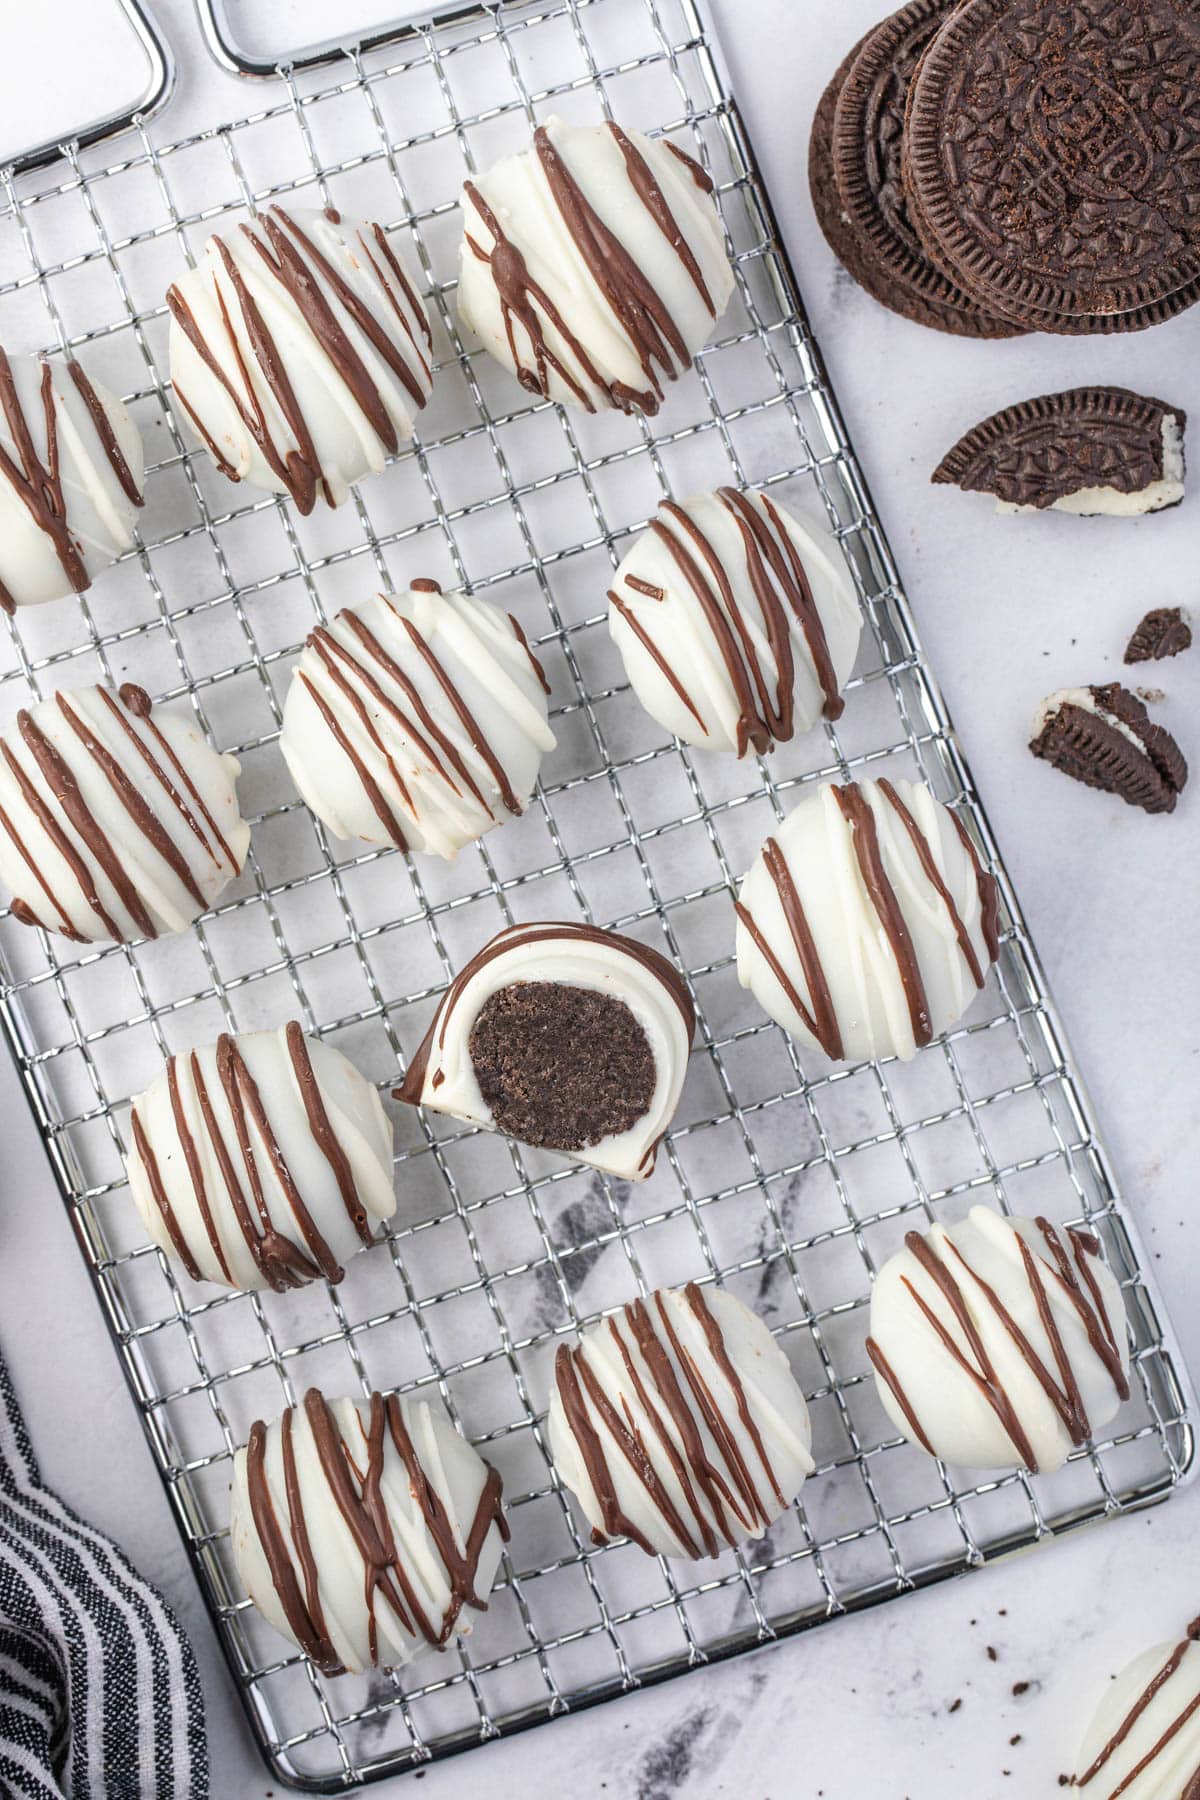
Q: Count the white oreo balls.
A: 13